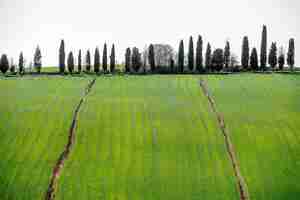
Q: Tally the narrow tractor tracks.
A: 2